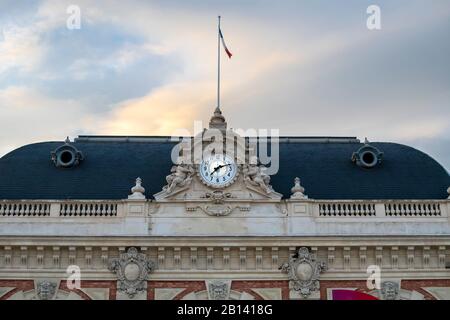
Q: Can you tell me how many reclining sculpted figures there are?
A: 2